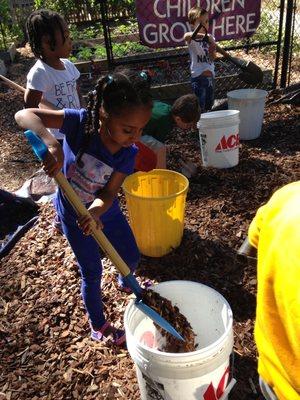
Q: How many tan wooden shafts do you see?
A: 2